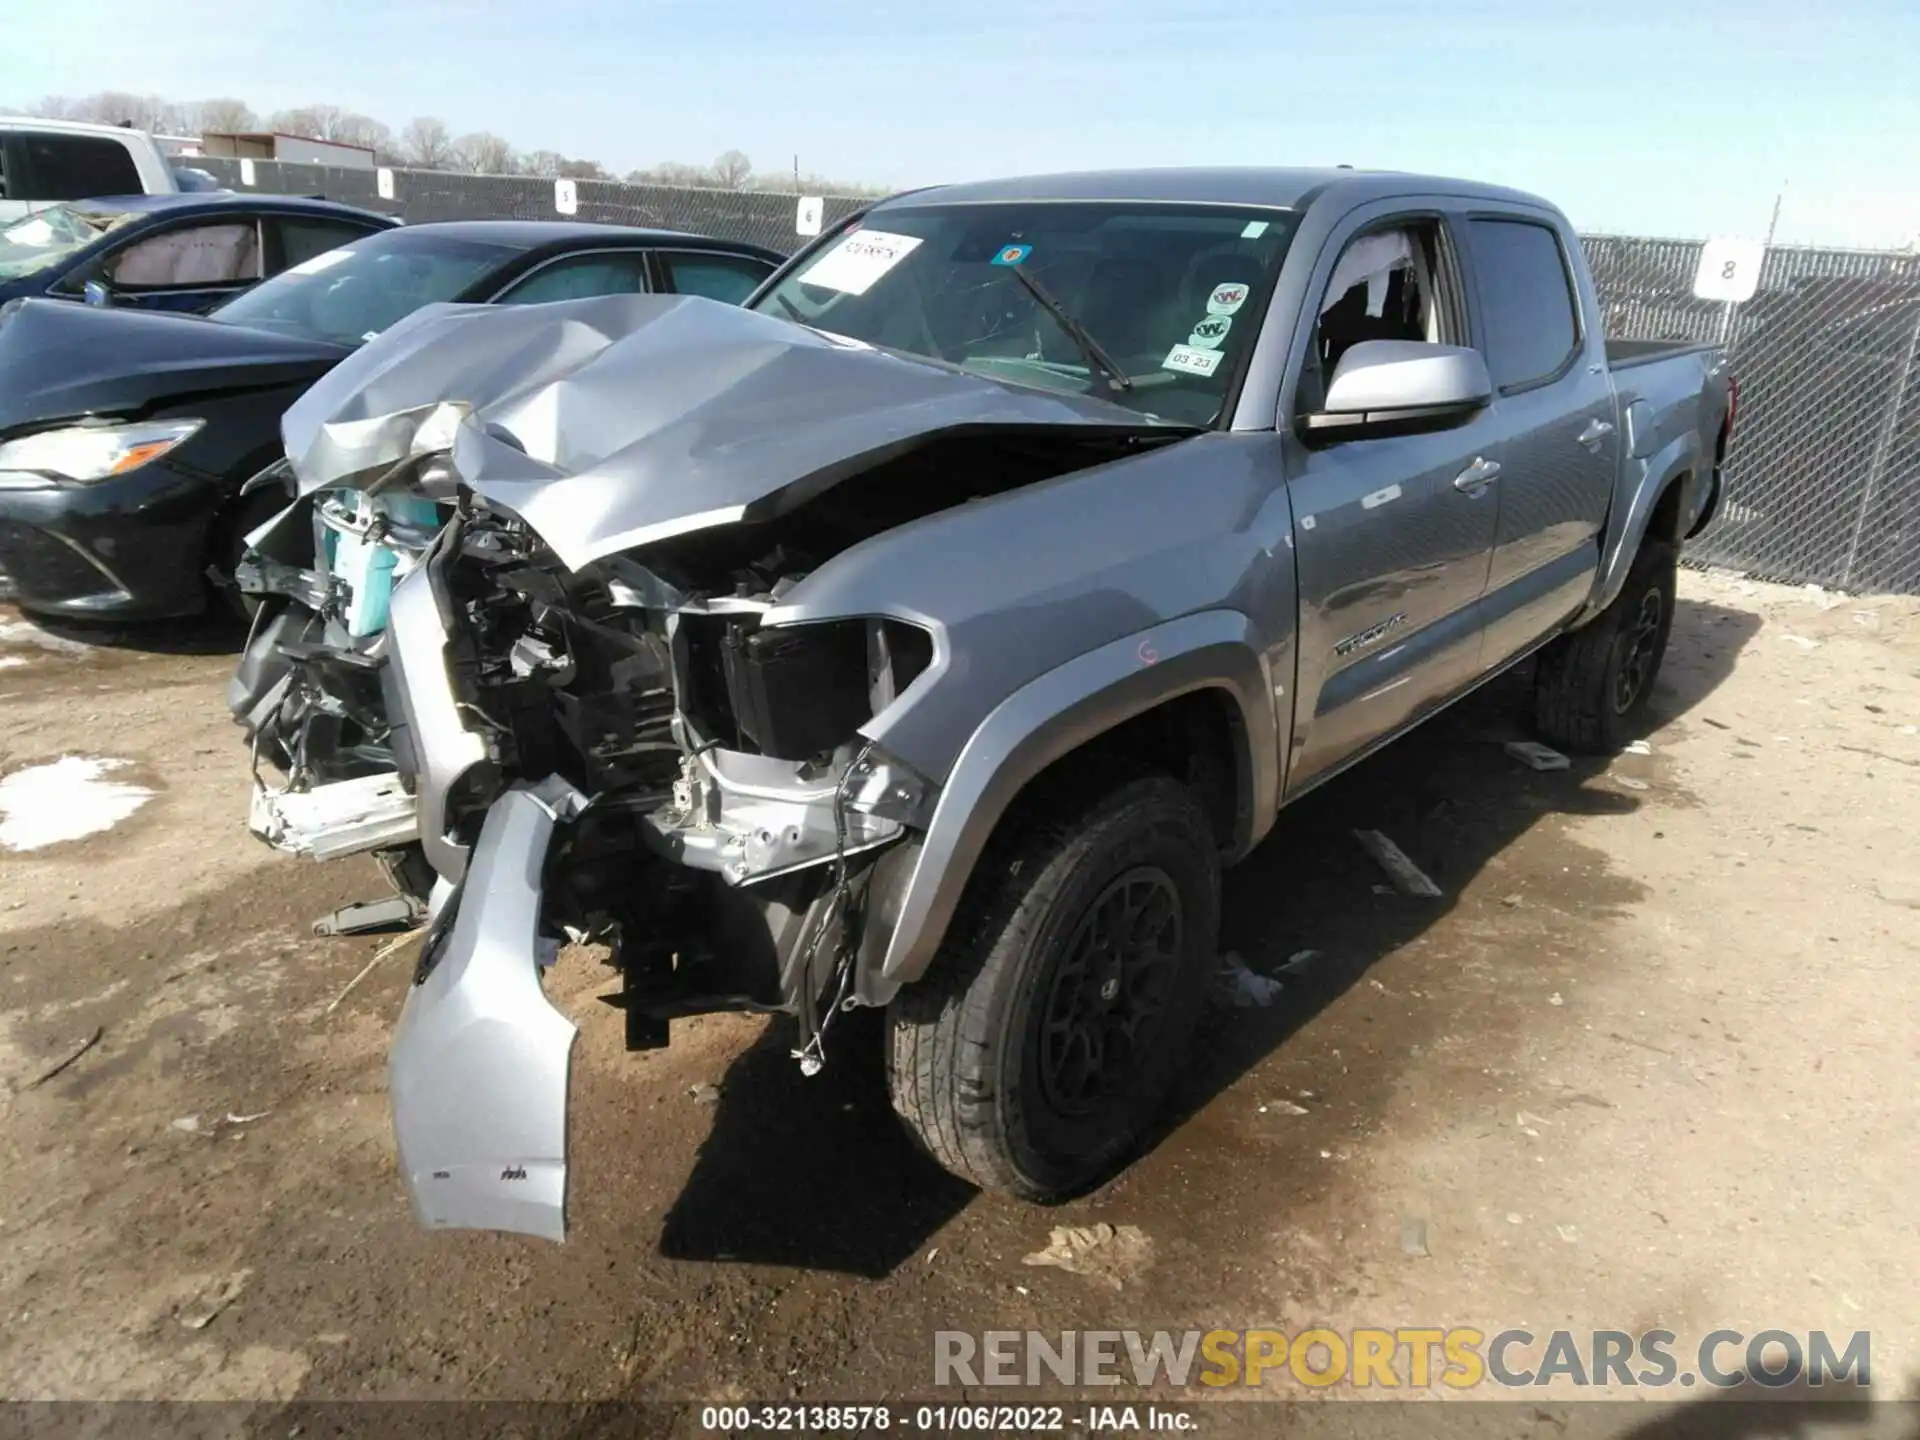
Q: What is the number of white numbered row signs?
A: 5